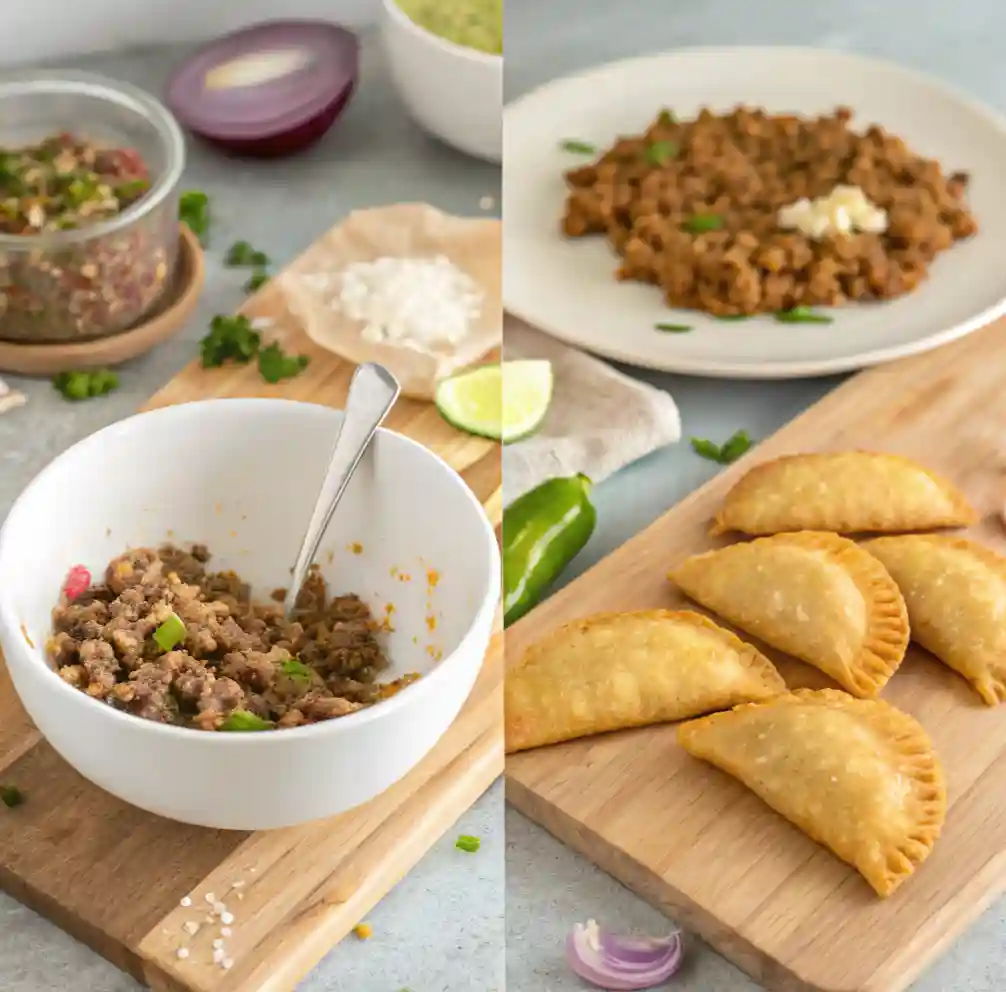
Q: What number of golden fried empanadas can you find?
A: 5